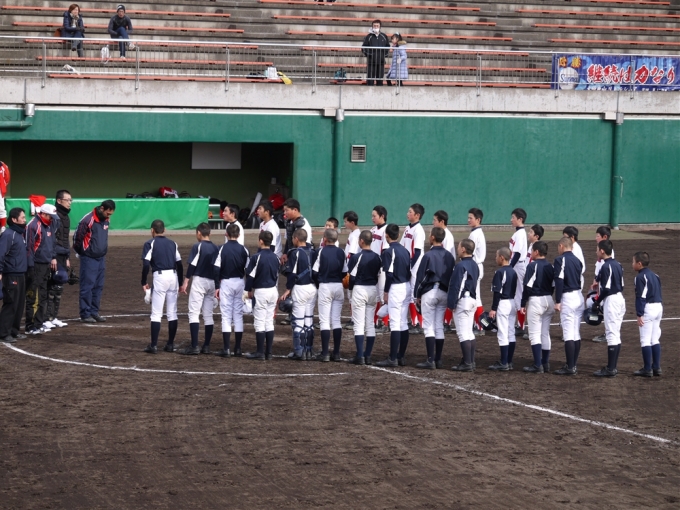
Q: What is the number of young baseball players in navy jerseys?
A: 15